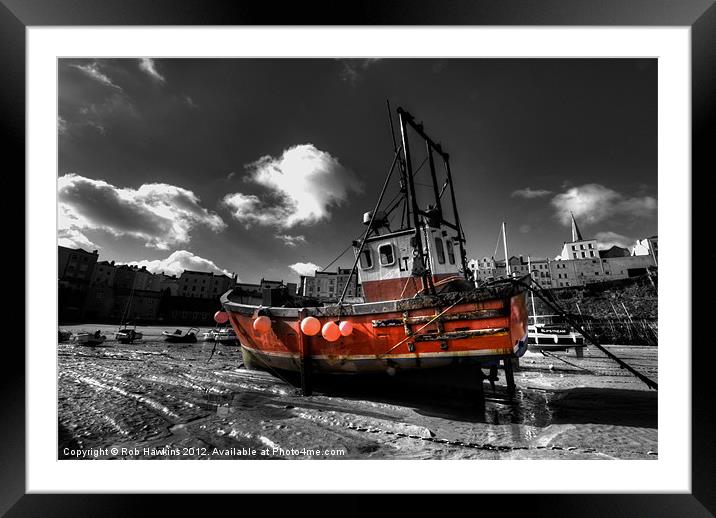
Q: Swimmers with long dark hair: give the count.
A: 0